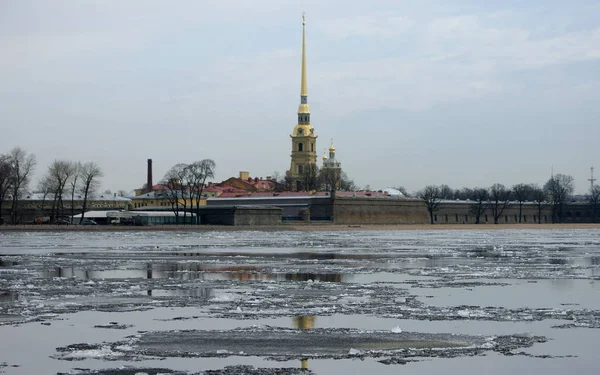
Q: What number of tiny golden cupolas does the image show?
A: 2